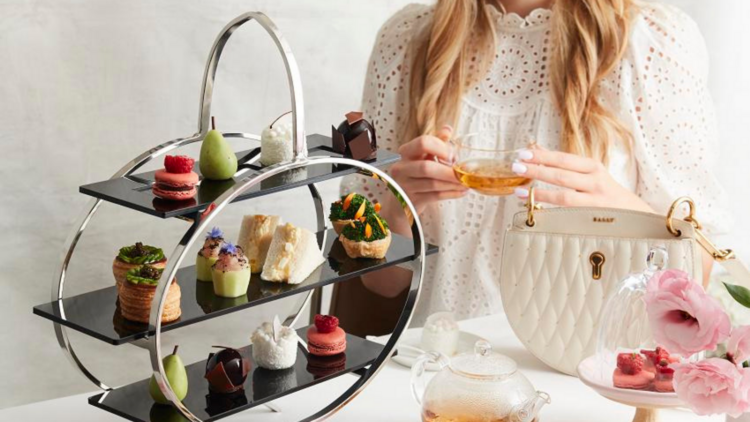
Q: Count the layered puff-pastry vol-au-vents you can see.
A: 2